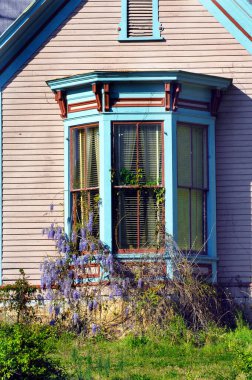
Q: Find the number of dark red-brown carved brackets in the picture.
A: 6